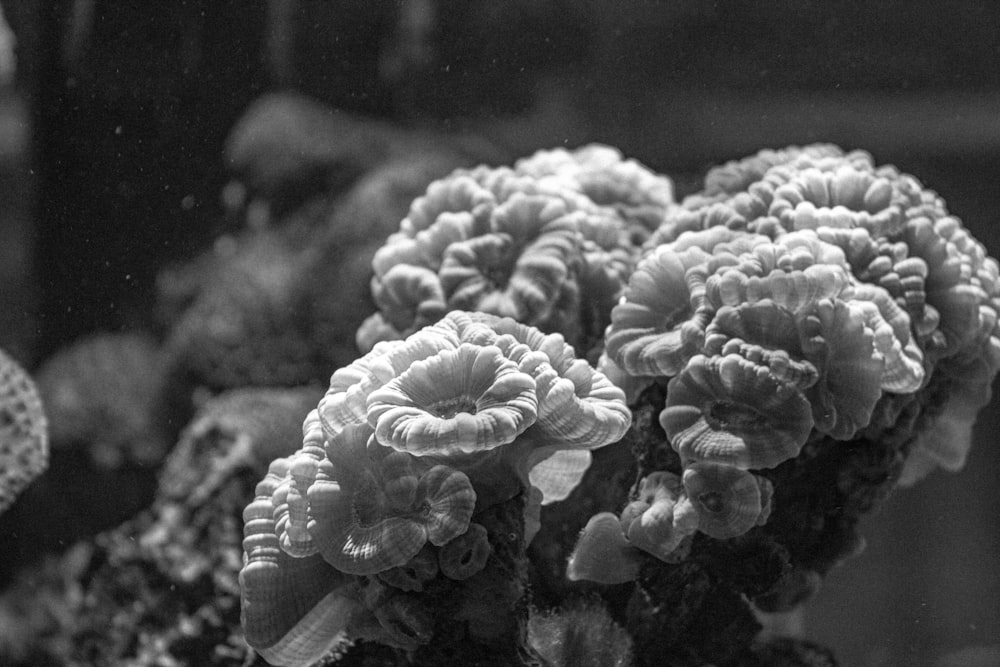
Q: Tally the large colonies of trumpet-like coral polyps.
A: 3